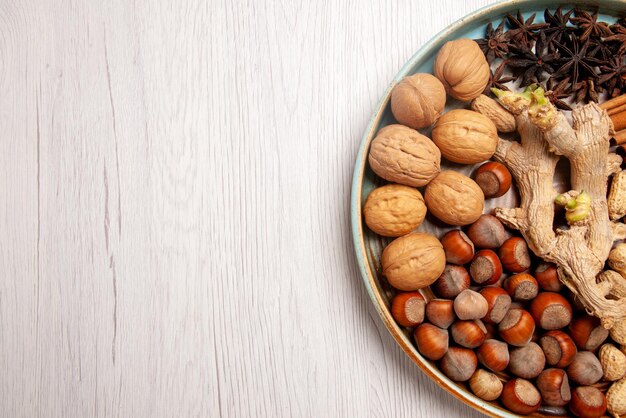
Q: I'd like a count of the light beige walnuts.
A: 7